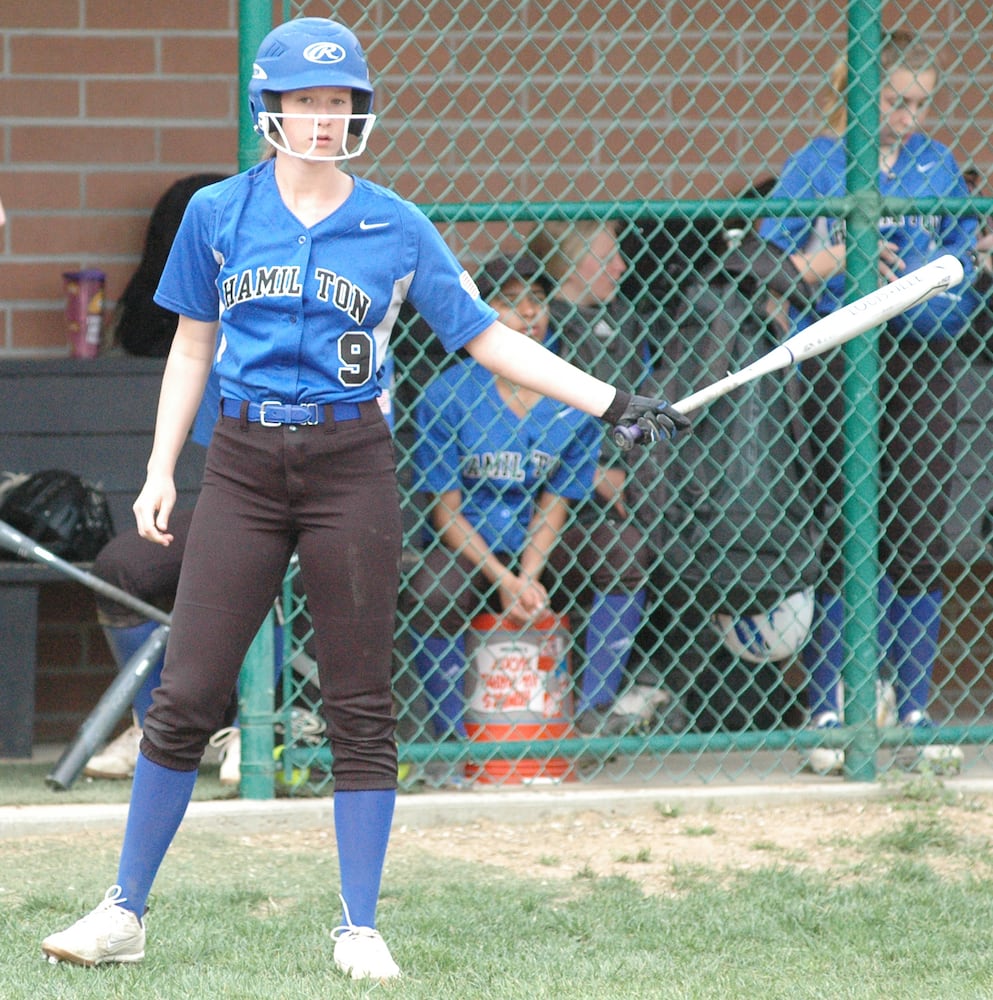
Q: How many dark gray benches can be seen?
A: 1